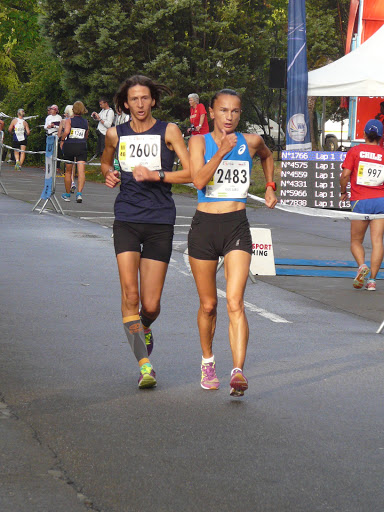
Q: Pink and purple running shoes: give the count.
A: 2